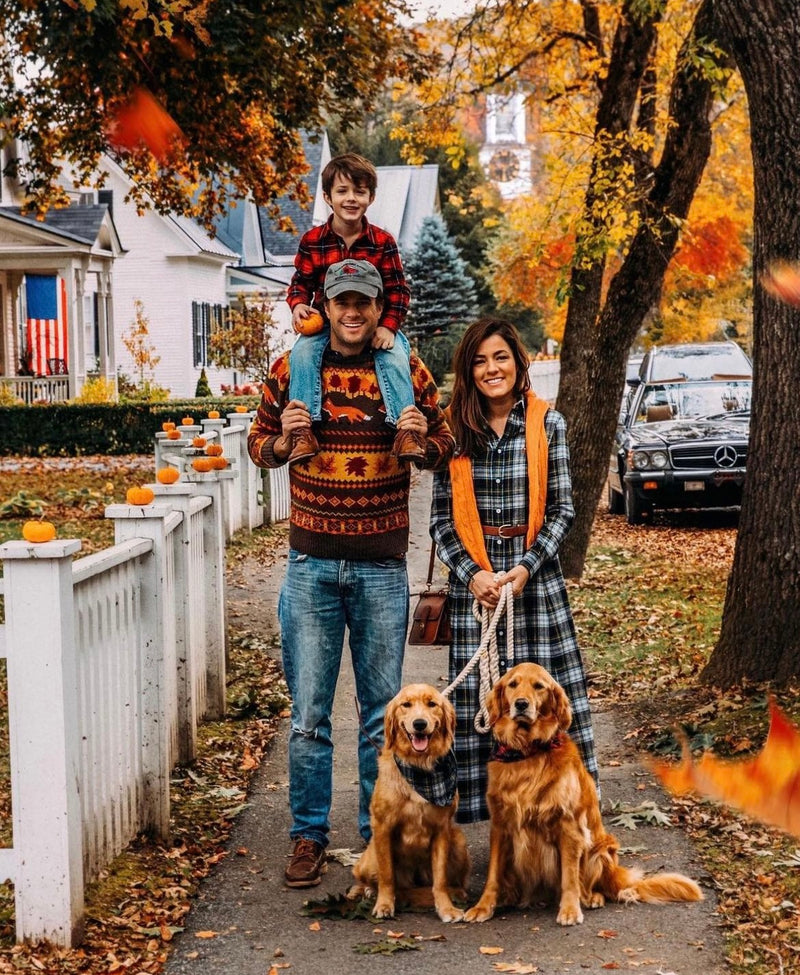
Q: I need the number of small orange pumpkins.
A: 13